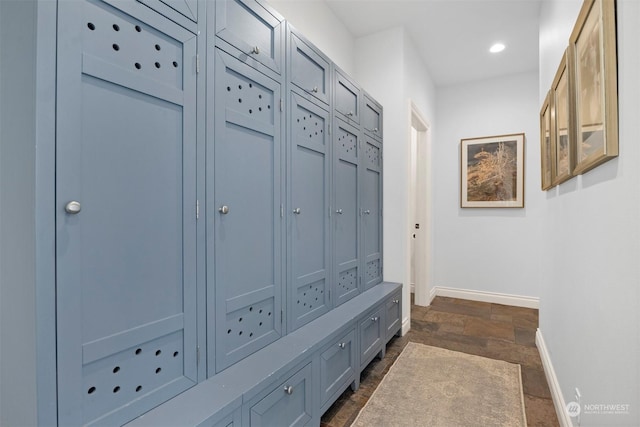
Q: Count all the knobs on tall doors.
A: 5